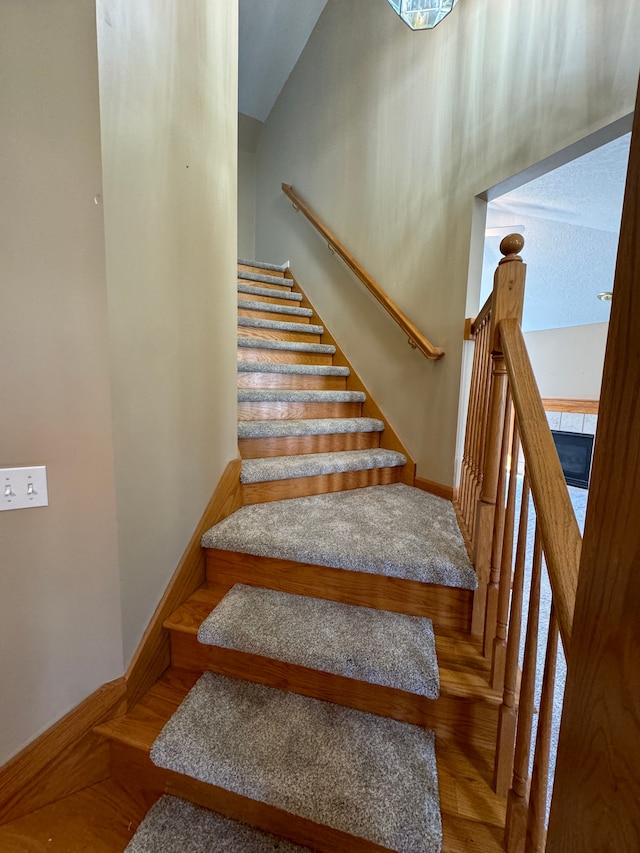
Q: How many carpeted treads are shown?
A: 14